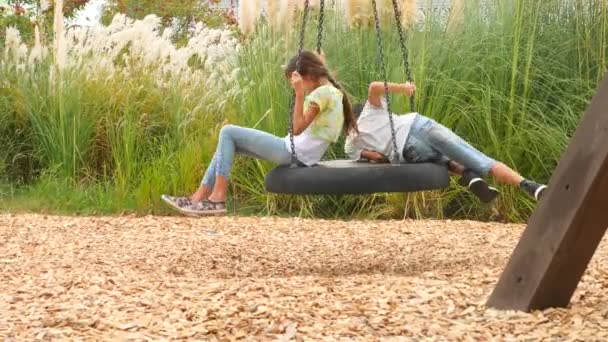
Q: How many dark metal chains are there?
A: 4